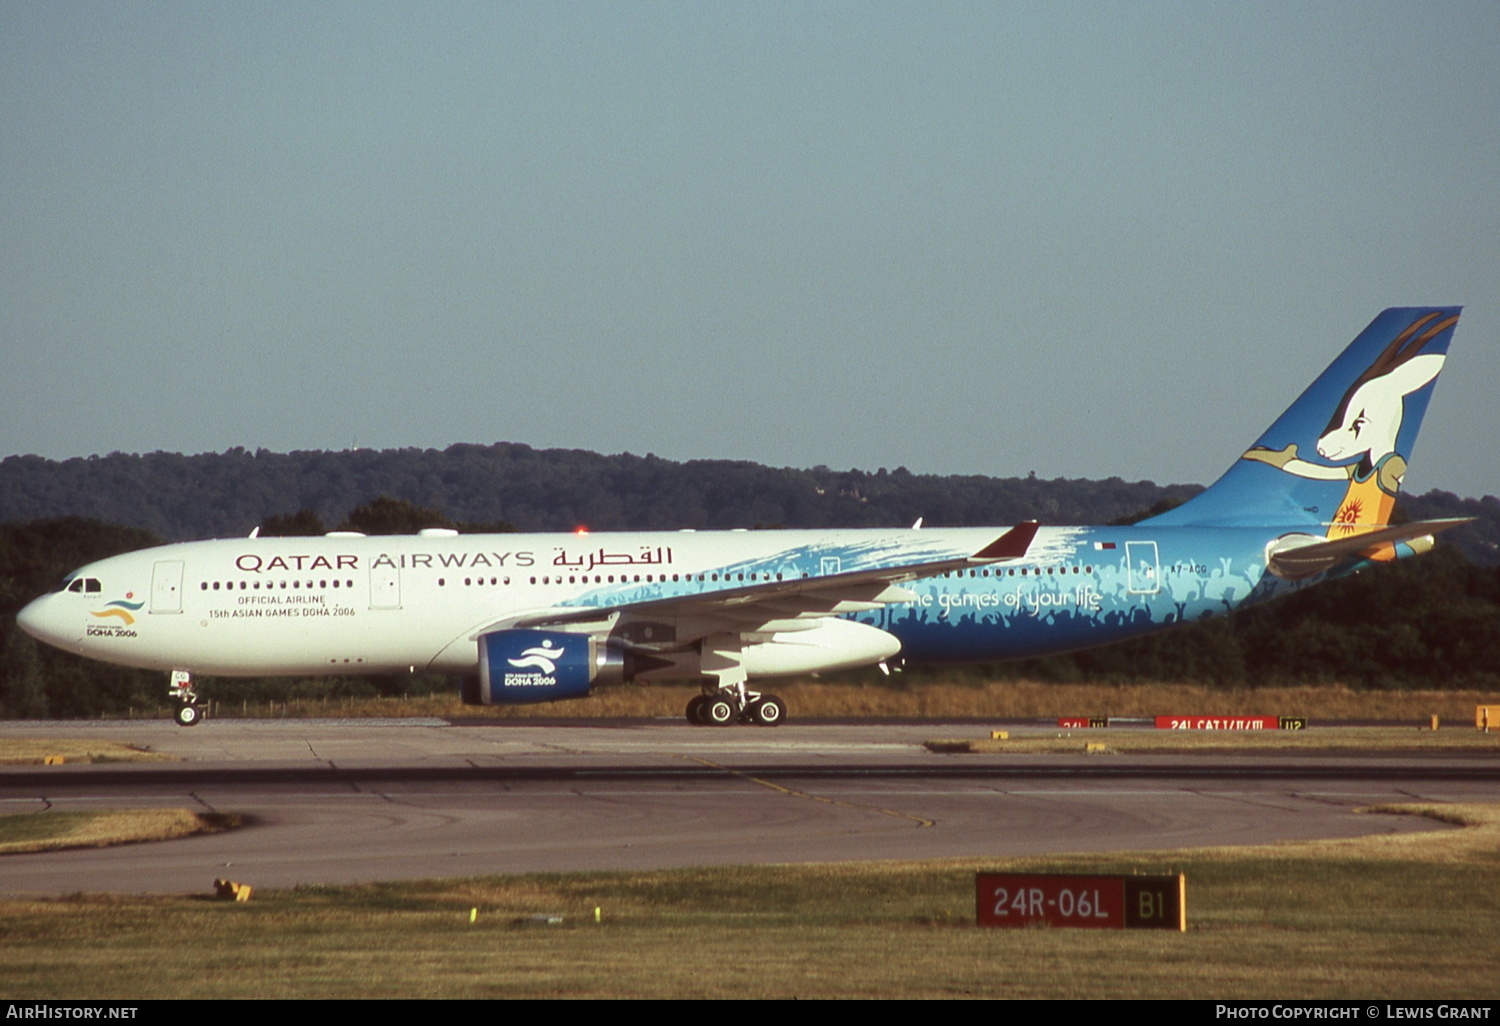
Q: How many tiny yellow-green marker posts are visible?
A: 2